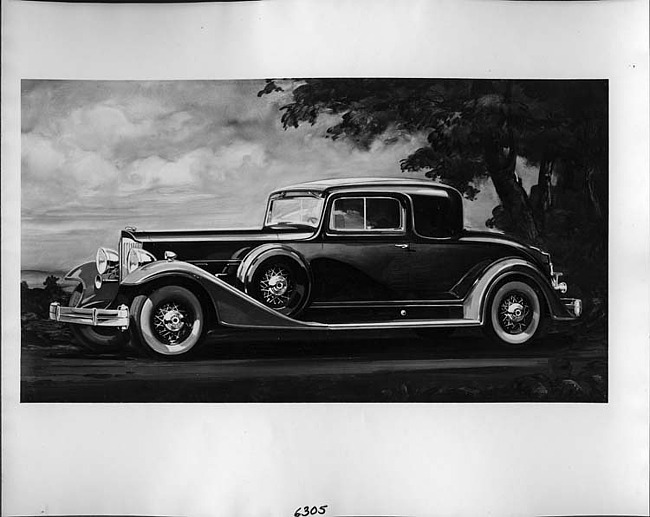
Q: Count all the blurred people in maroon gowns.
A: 0